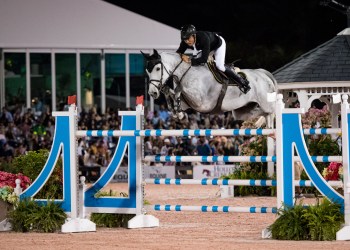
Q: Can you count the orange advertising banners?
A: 0